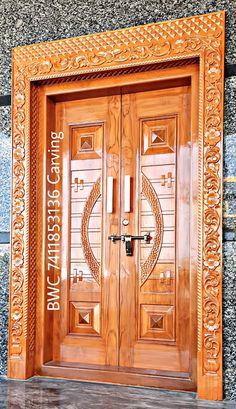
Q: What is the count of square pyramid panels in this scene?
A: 4